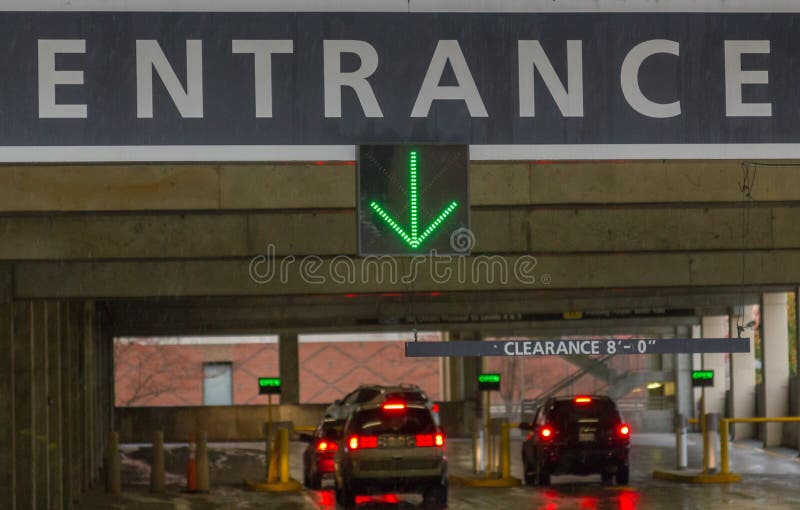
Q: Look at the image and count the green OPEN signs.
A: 3